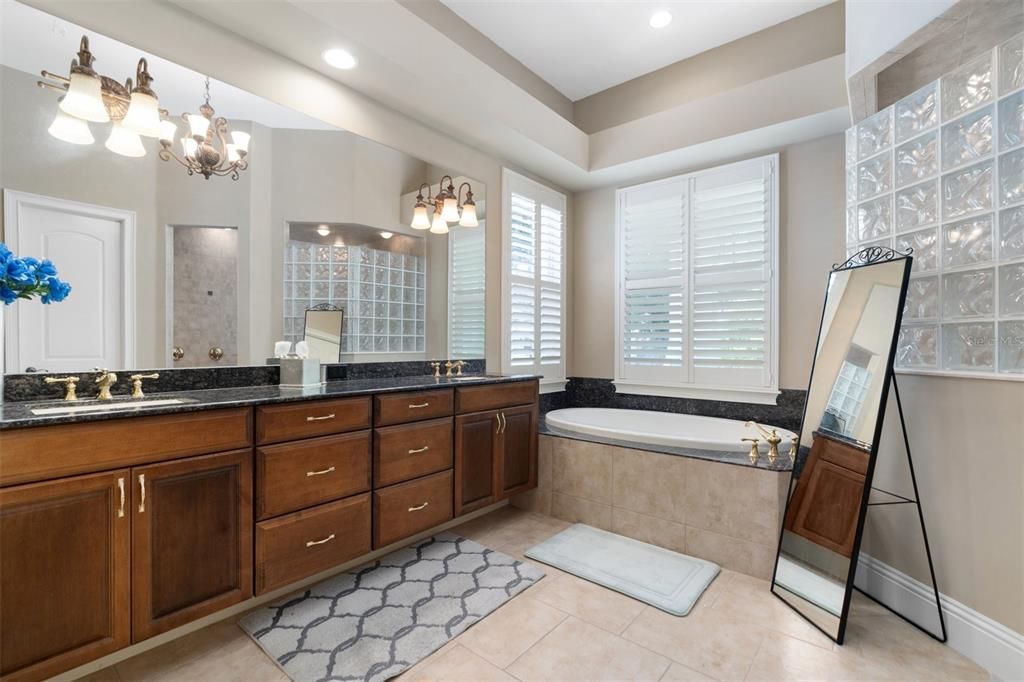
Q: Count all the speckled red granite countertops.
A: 0